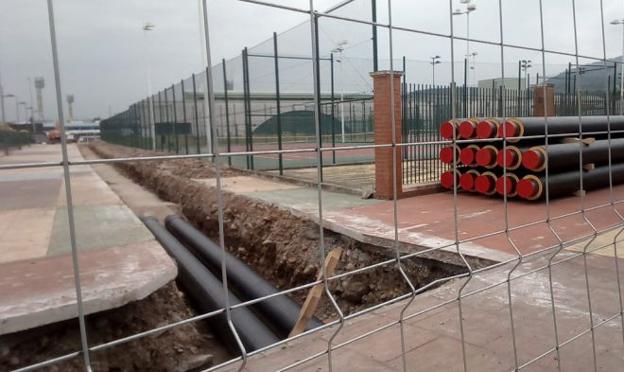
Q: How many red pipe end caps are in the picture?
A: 14